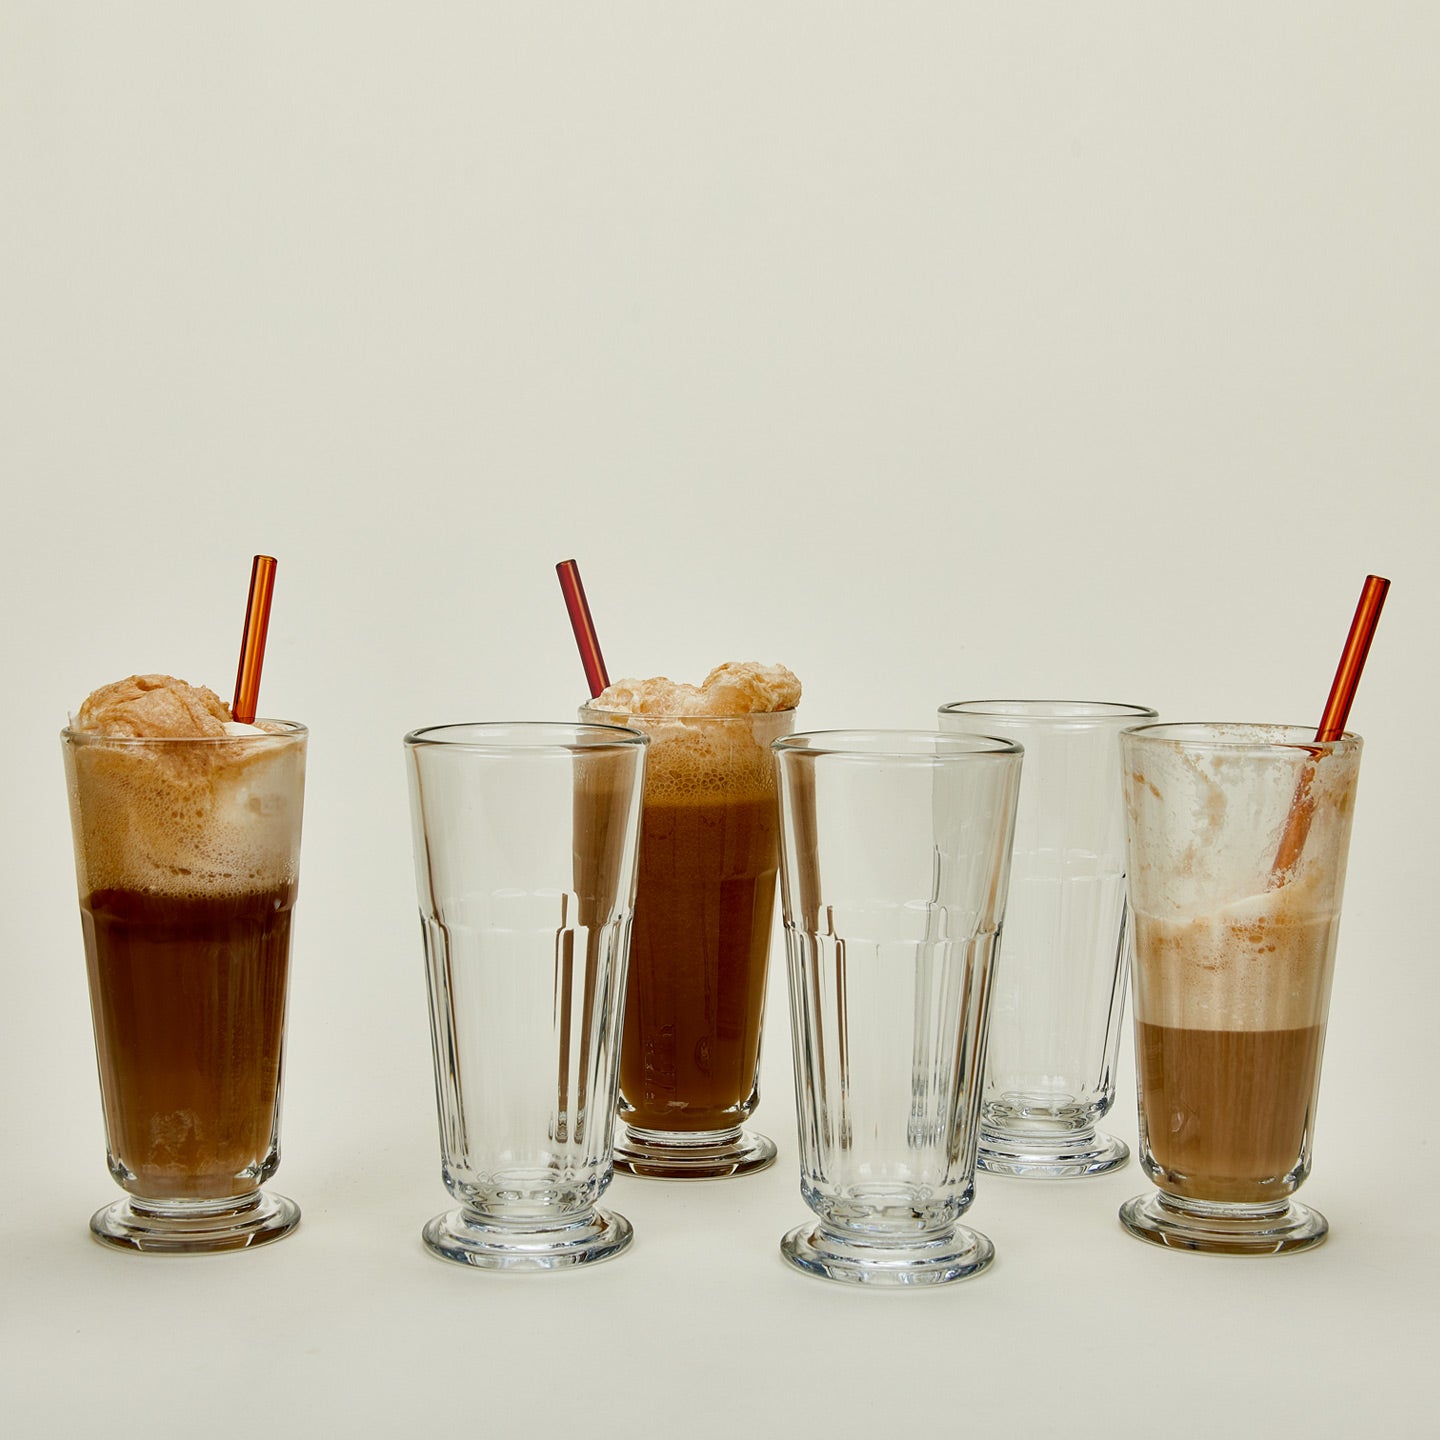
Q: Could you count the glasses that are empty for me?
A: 3